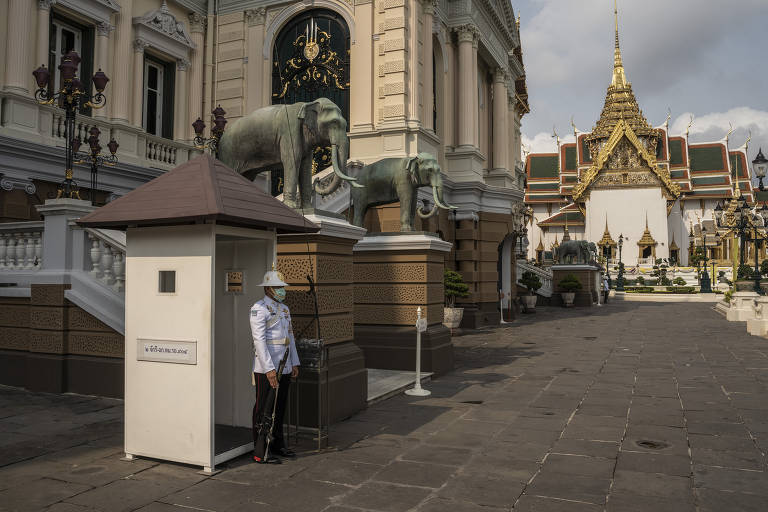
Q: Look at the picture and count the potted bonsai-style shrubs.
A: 3